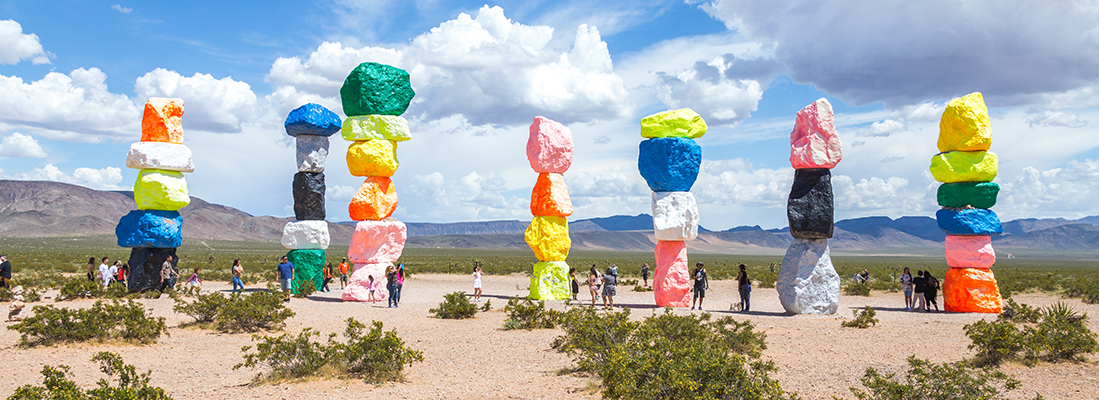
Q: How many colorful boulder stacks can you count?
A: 7